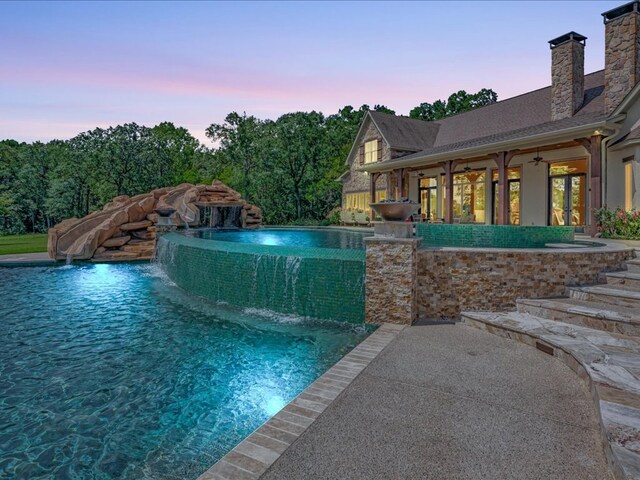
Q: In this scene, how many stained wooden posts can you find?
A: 5